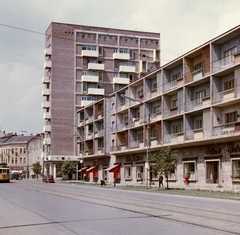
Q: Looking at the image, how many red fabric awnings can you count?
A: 3